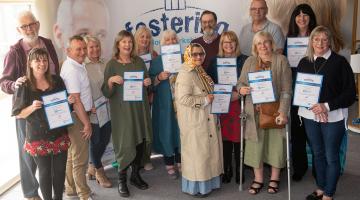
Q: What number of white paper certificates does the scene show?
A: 10